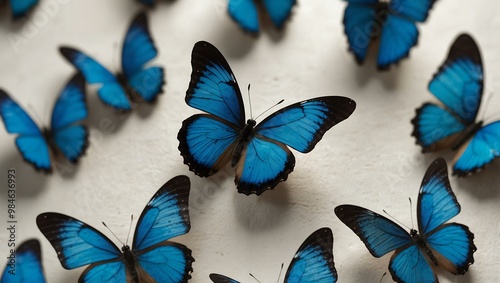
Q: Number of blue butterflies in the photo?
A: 12